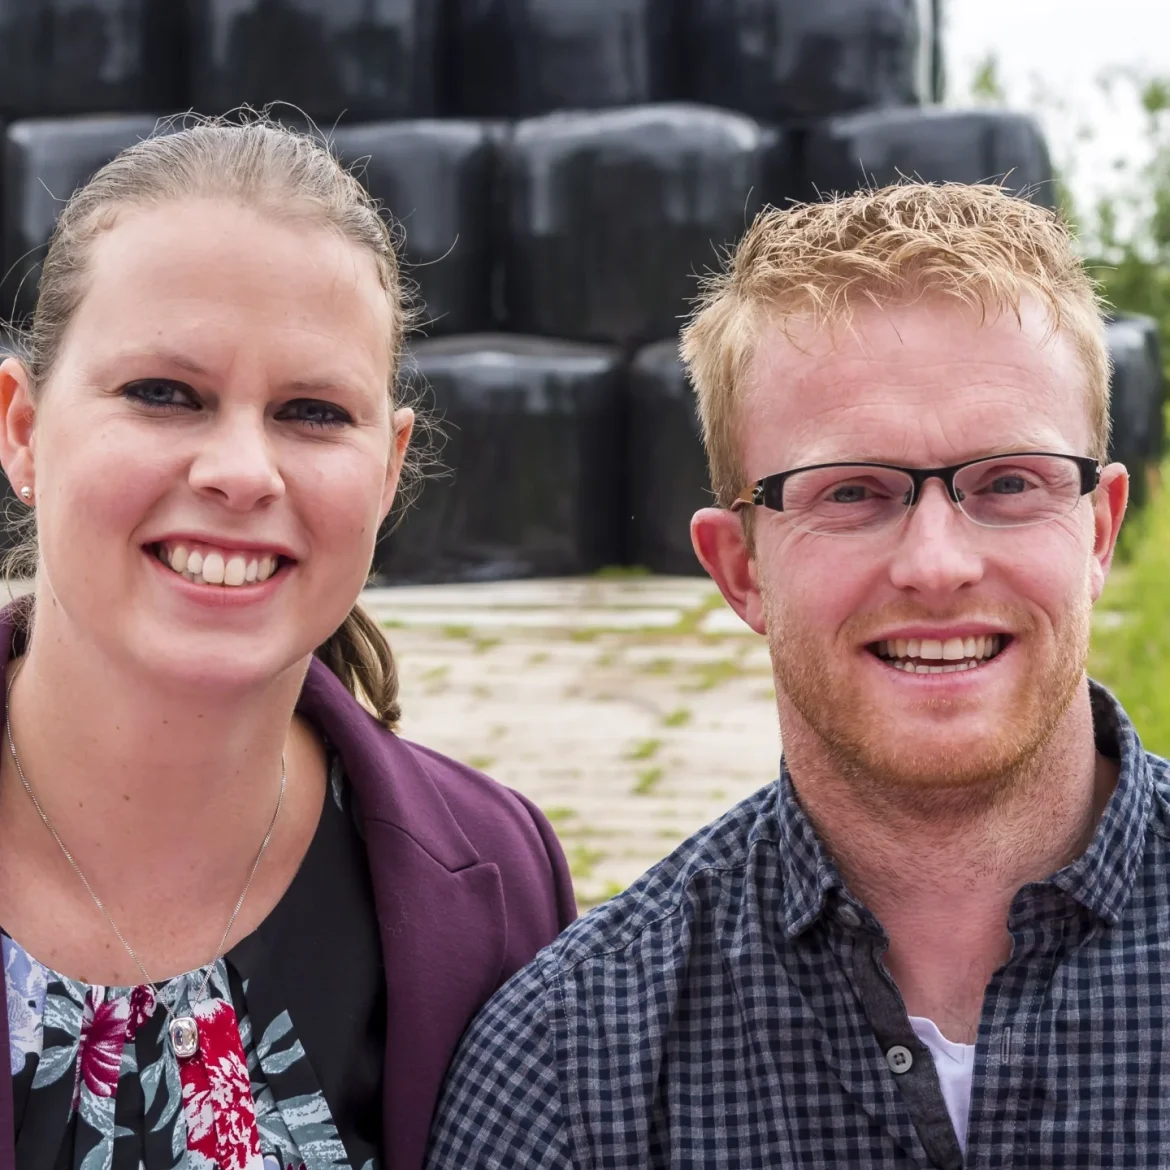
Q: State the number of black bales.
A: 12